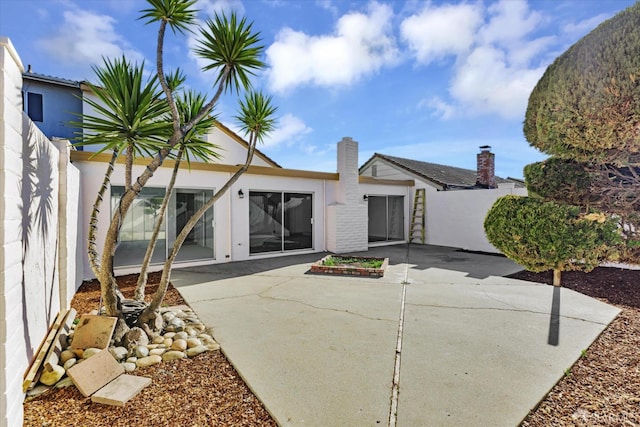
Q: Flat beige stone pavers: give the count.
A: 3